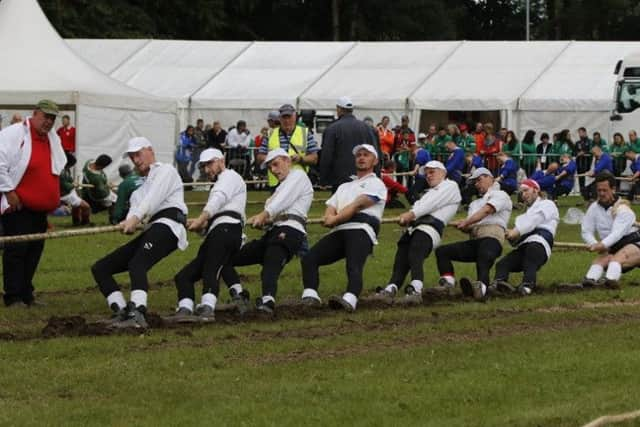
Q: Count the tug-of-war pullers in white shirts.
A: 8